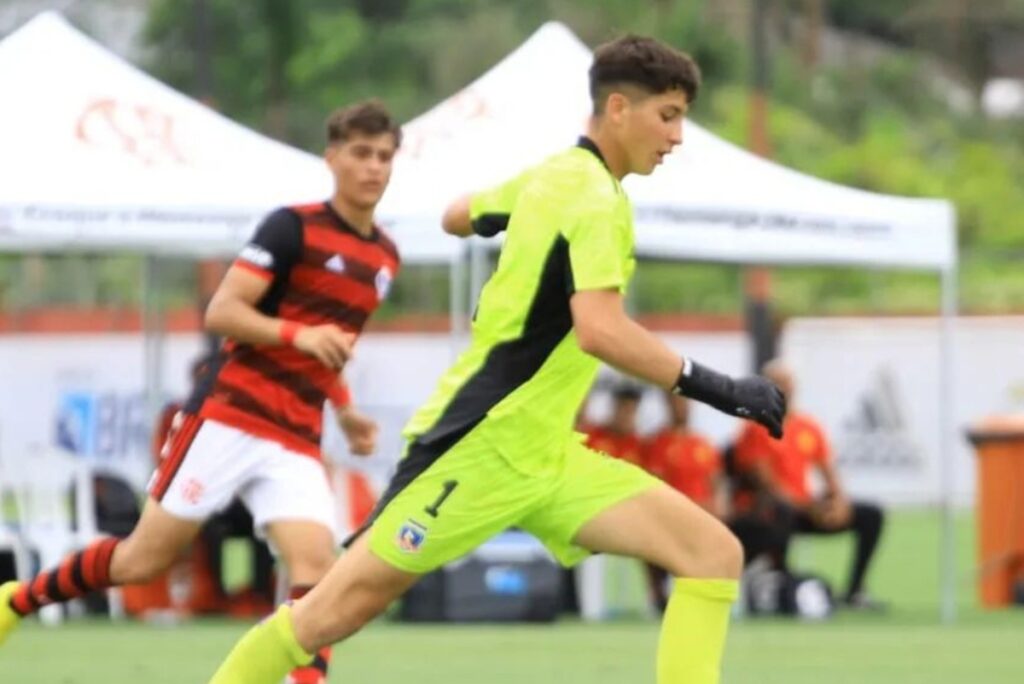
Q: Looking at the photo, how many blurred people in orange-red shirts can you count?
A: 3